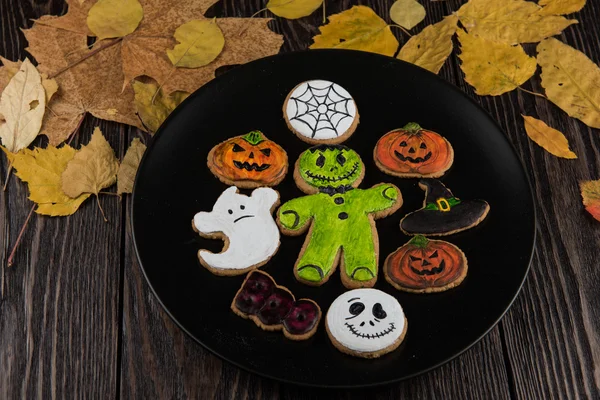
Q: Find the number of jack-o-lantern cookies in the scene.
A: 3